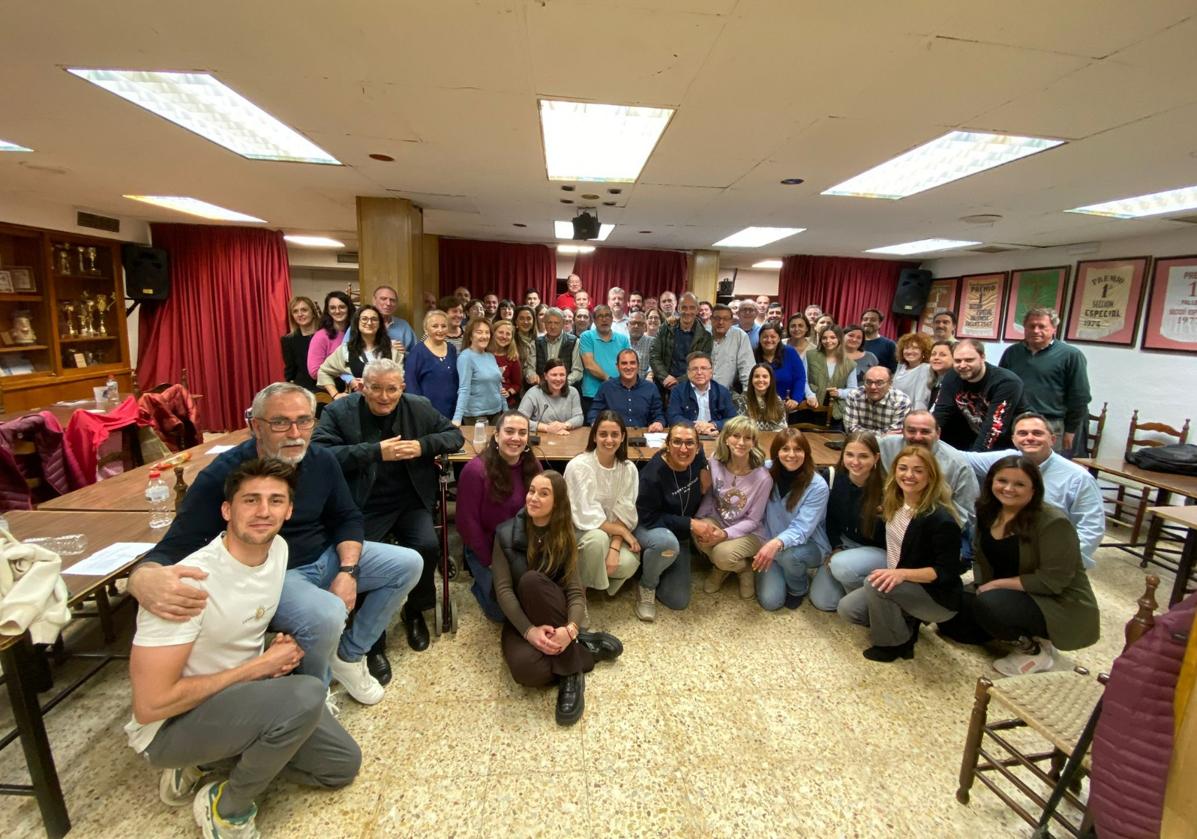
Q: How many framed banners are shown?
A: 5